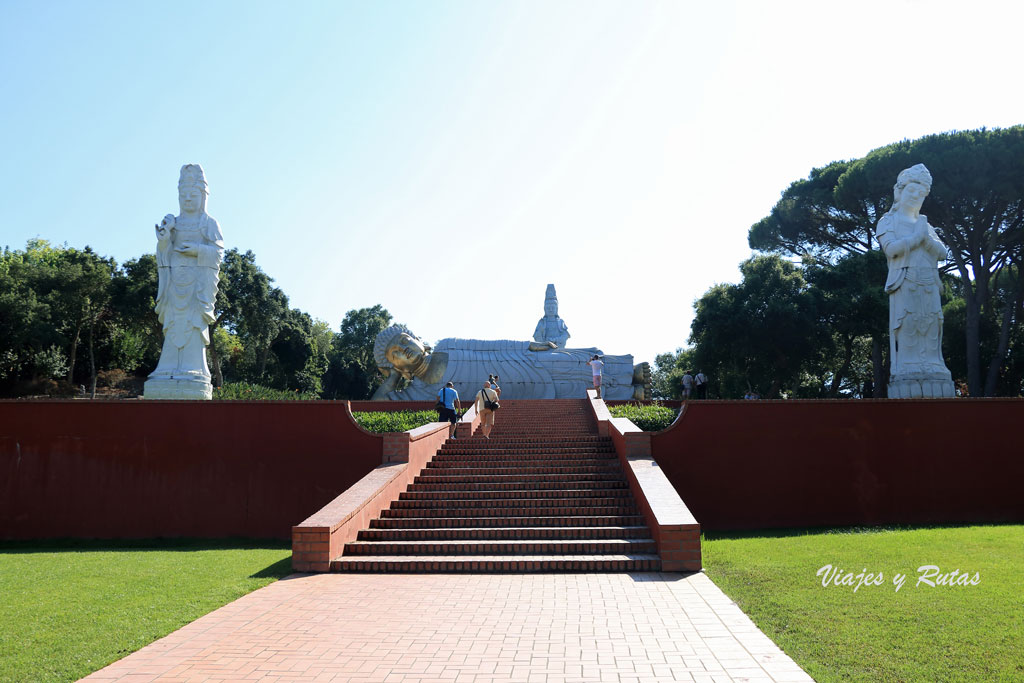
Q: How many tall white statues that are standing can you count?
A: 2